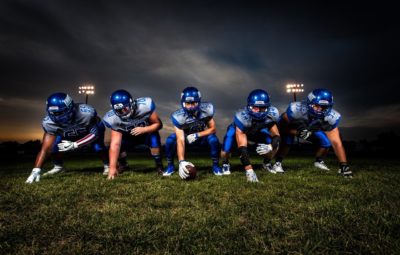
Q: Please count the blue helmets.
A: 5